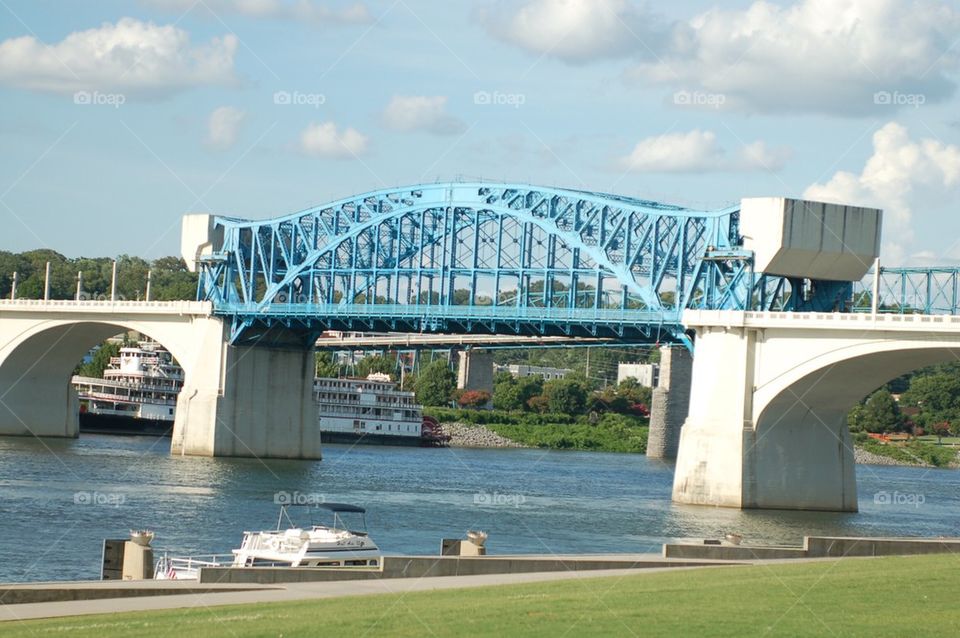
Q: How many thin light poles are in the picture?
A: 6